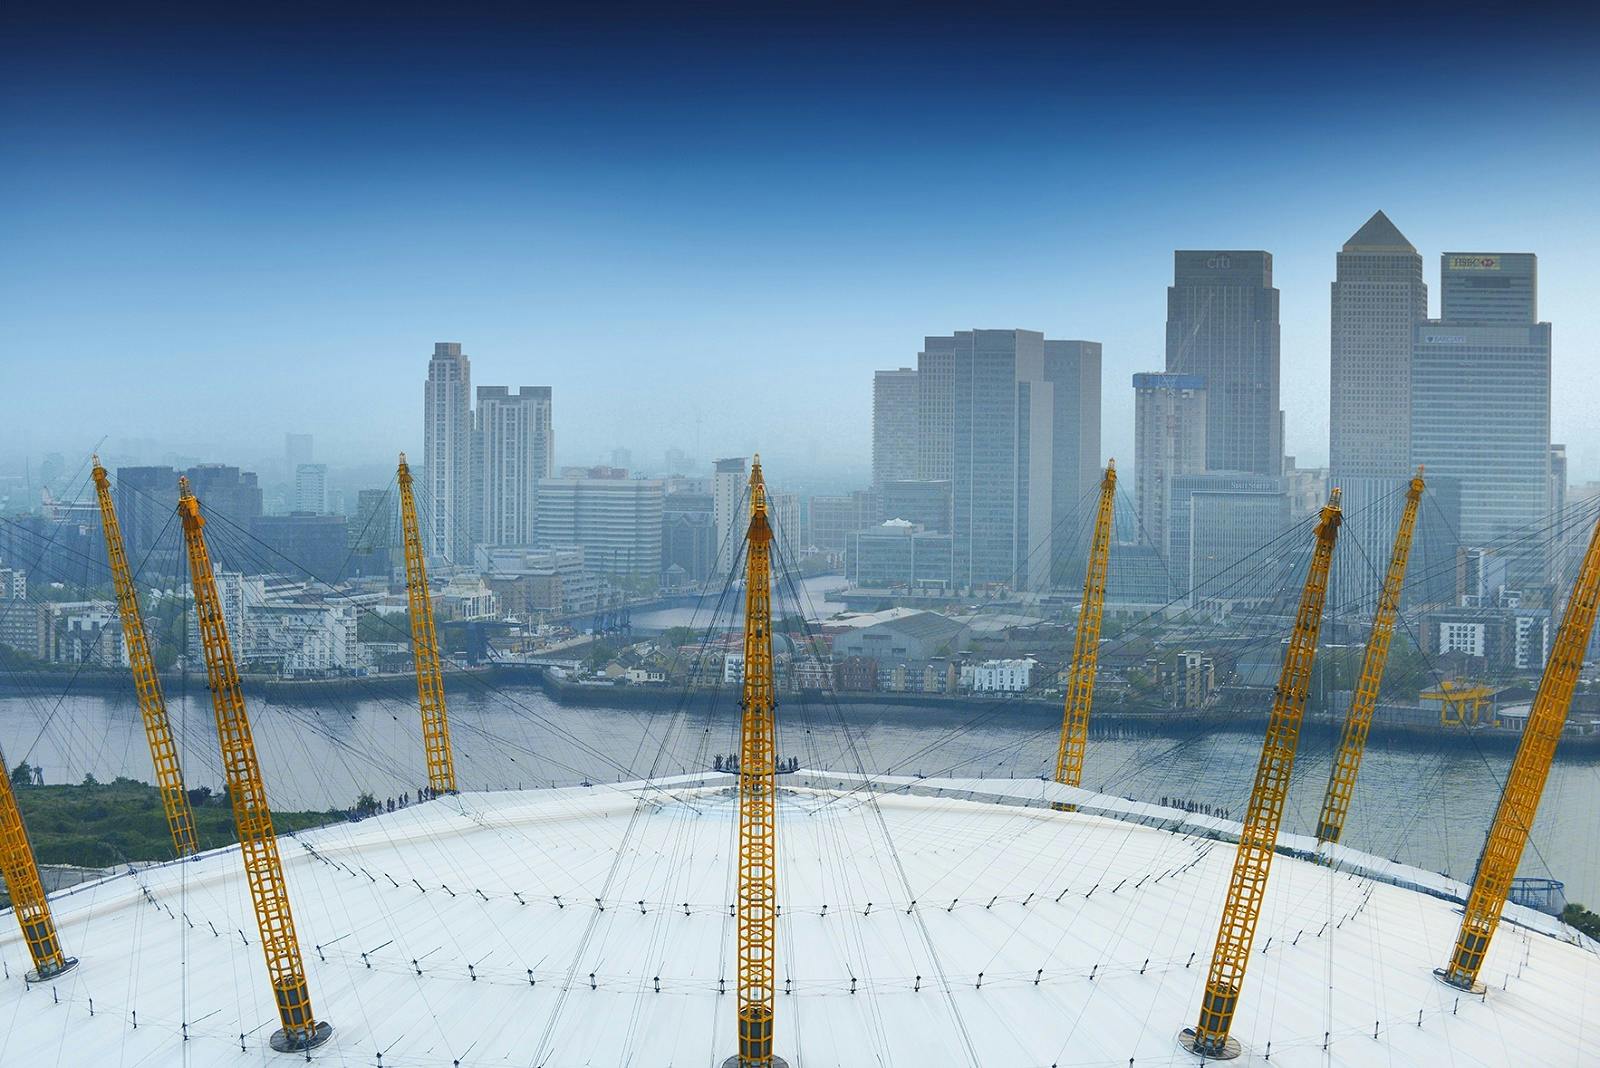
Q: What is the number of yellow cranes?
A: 9